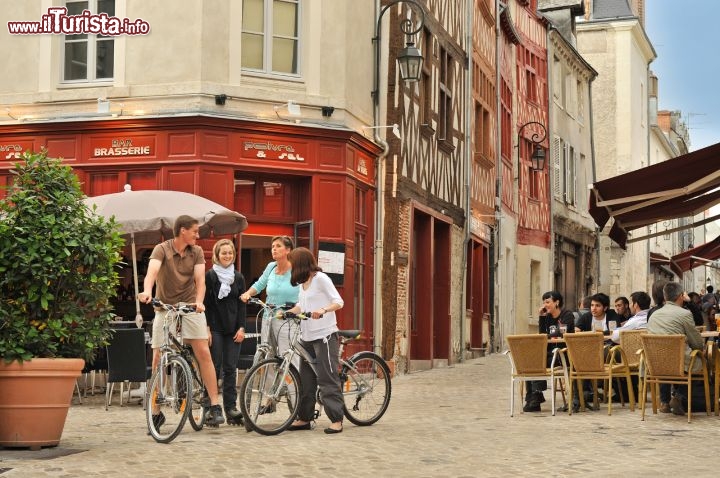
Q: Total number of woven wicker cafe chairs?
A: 4